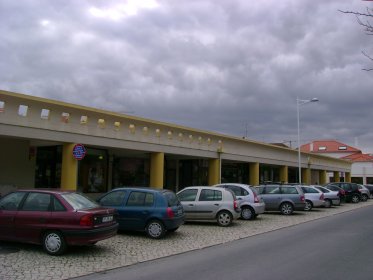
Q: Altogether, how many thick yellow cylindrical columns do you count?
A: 9